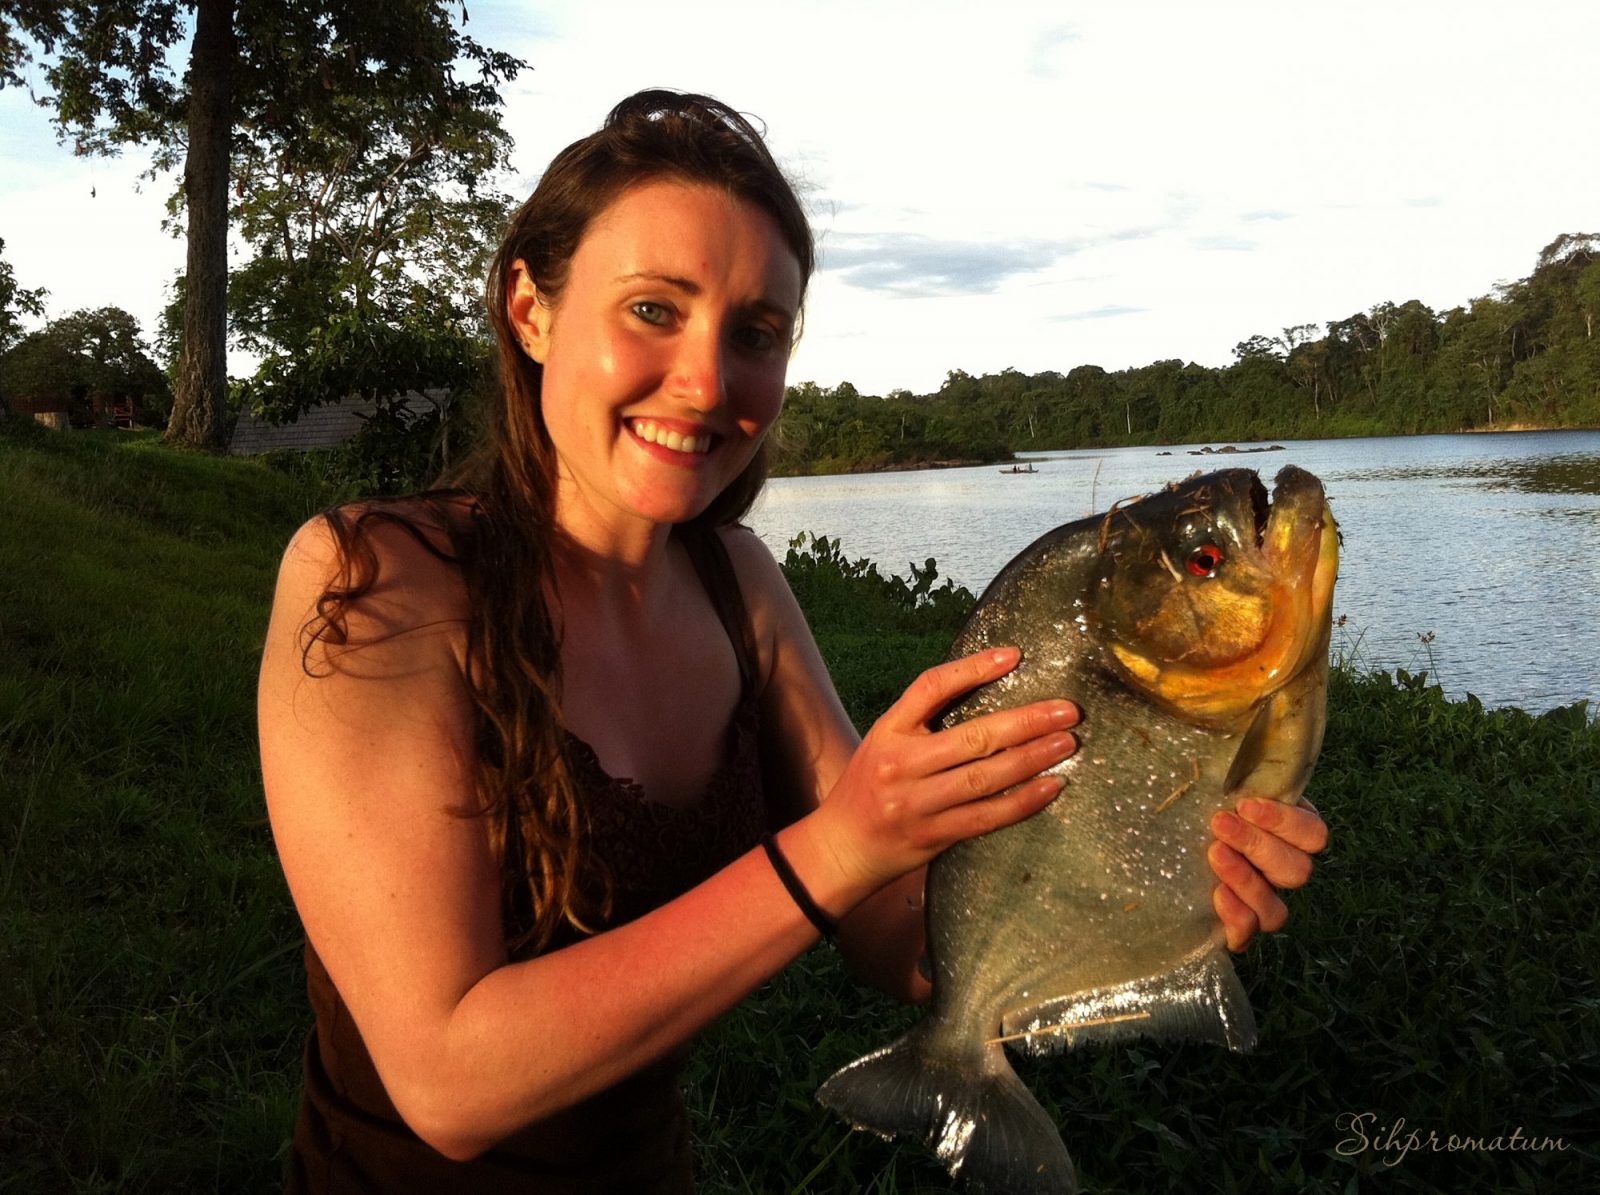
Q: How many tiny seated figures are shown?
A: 2